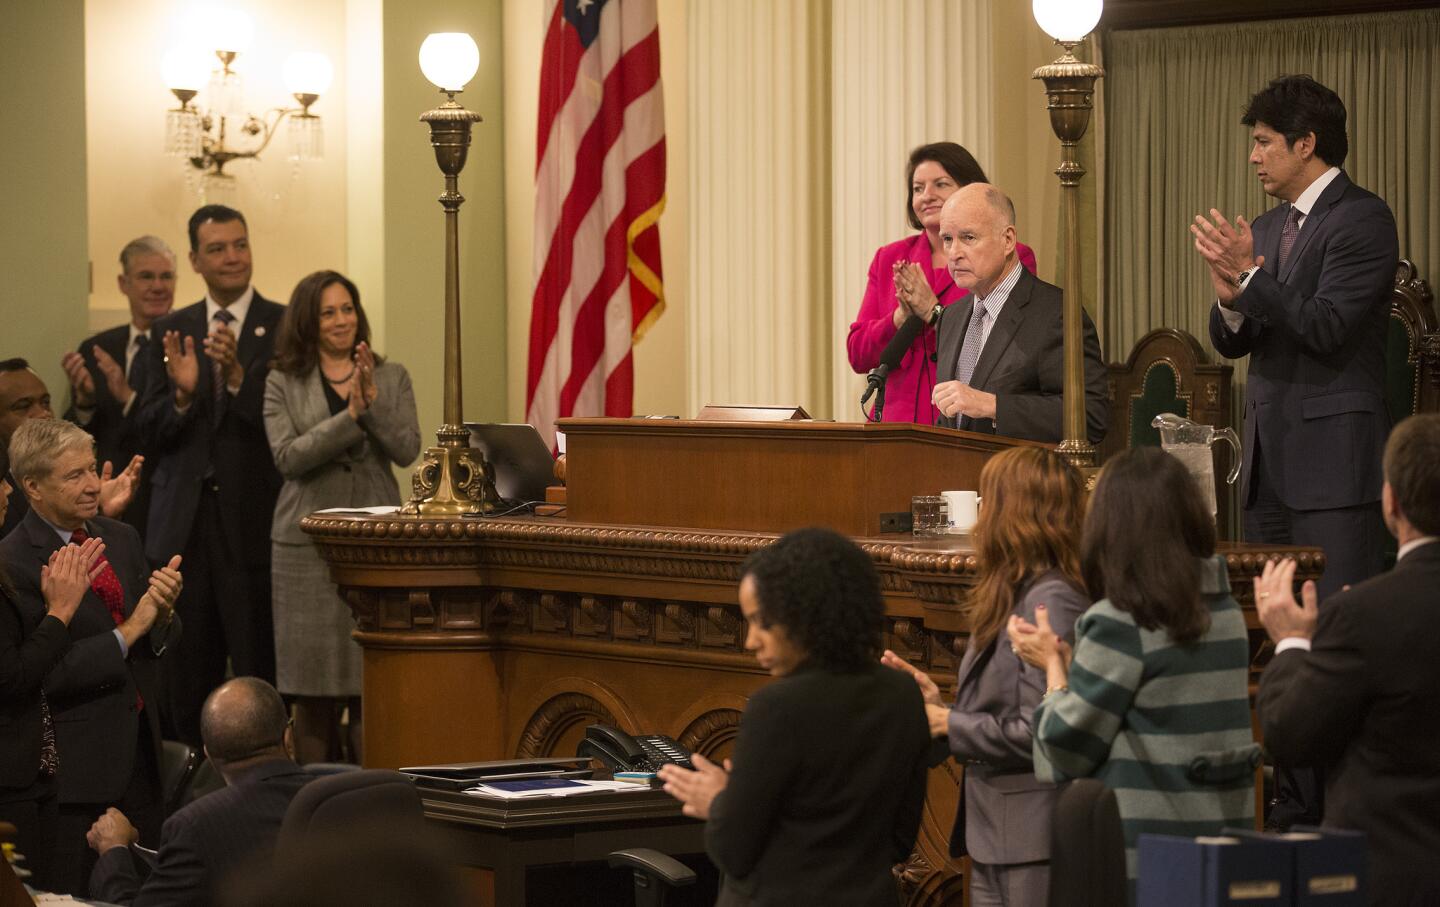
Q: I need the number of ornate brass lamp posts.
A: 2